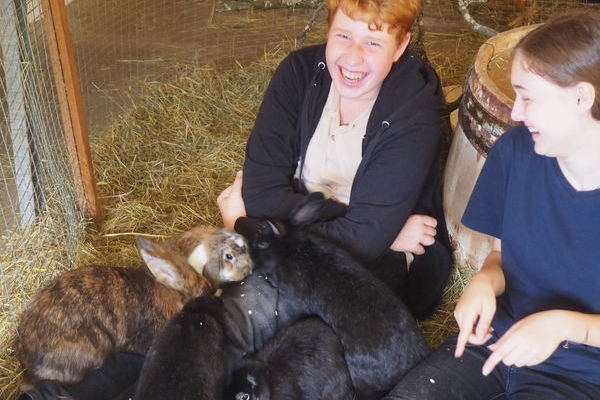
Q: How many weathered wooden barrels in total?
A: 1